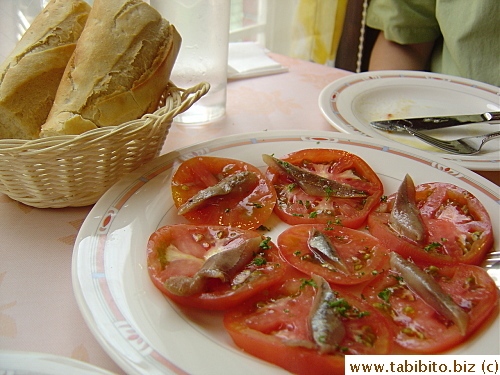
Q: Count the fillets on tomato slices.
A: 7